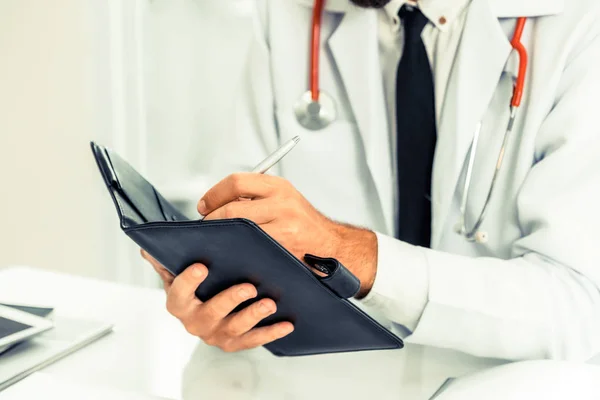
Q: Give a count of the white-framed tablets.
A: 1